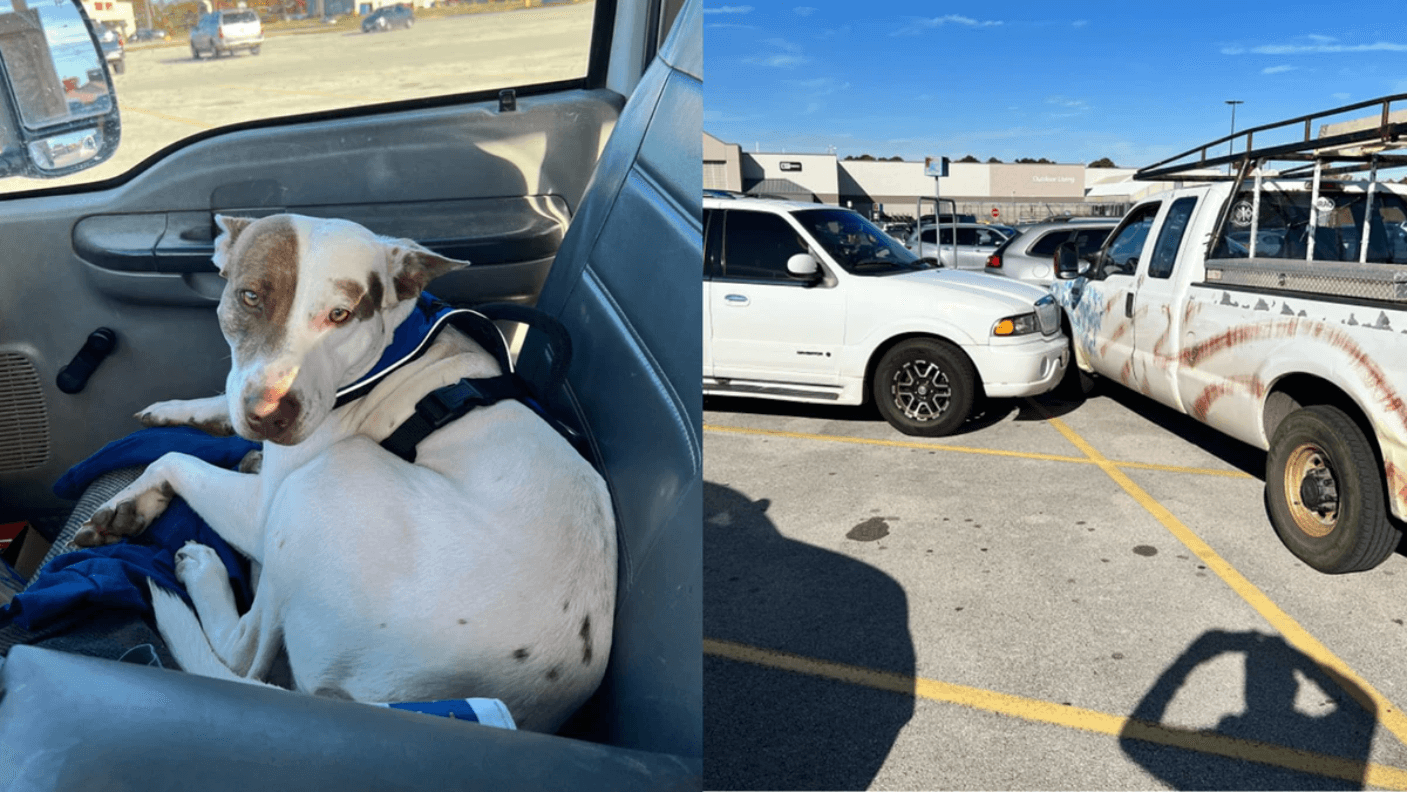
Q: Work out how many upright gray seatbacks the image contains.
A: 1